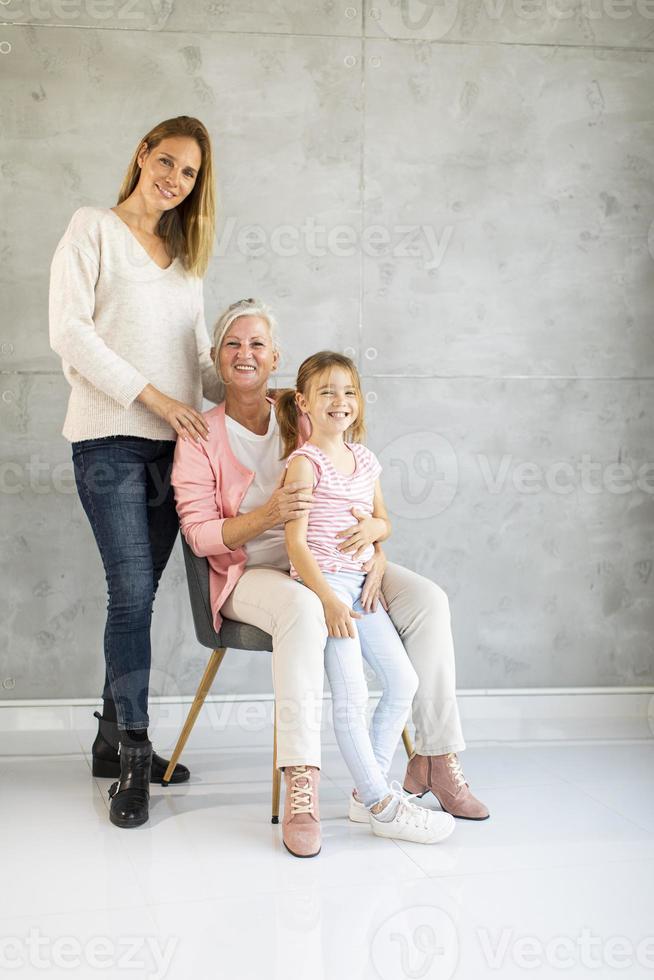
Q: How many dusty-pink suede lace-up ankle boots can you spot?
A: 2